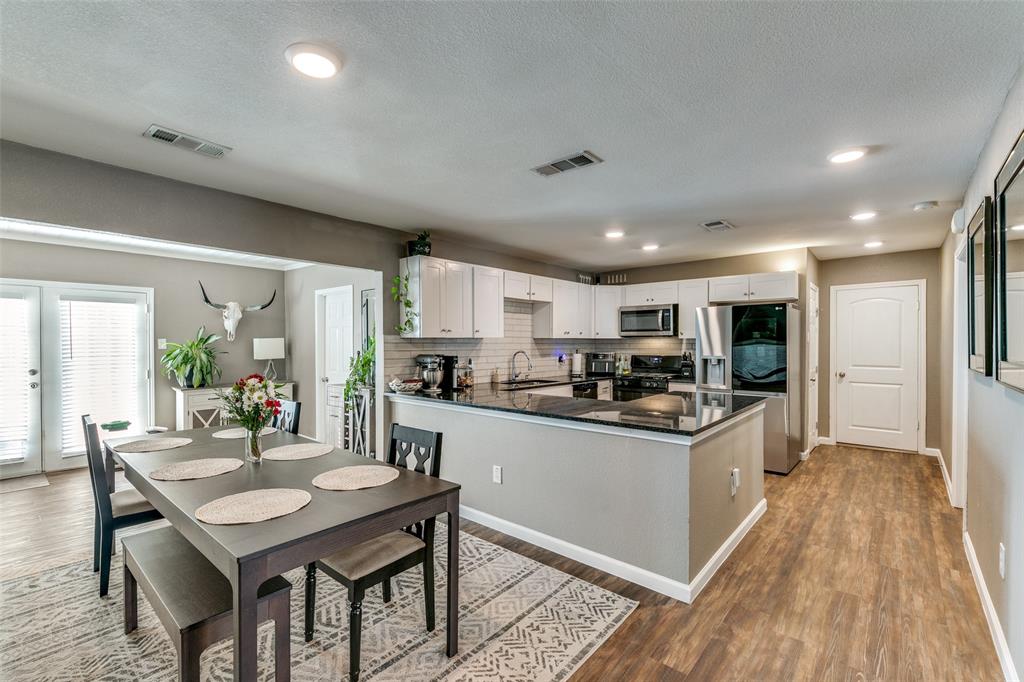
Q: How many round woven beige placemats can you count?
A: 6